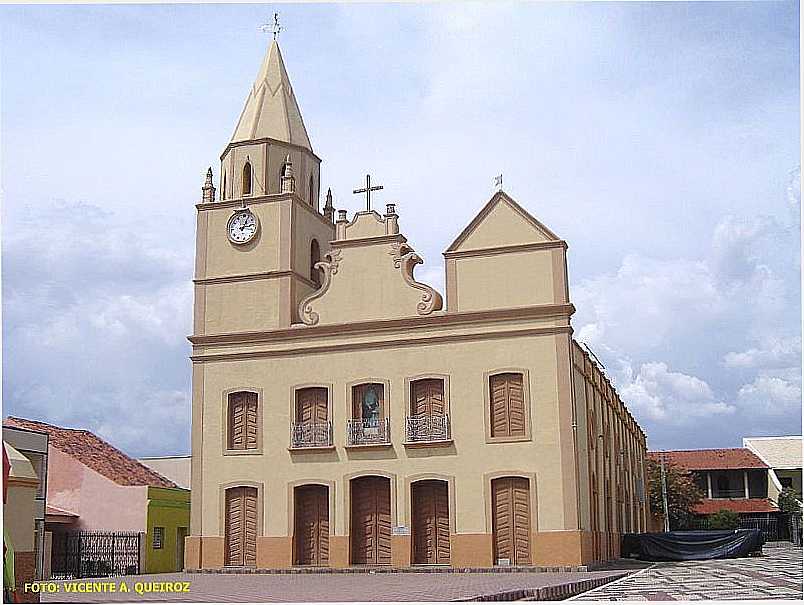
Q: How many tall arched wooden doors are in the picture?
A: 5